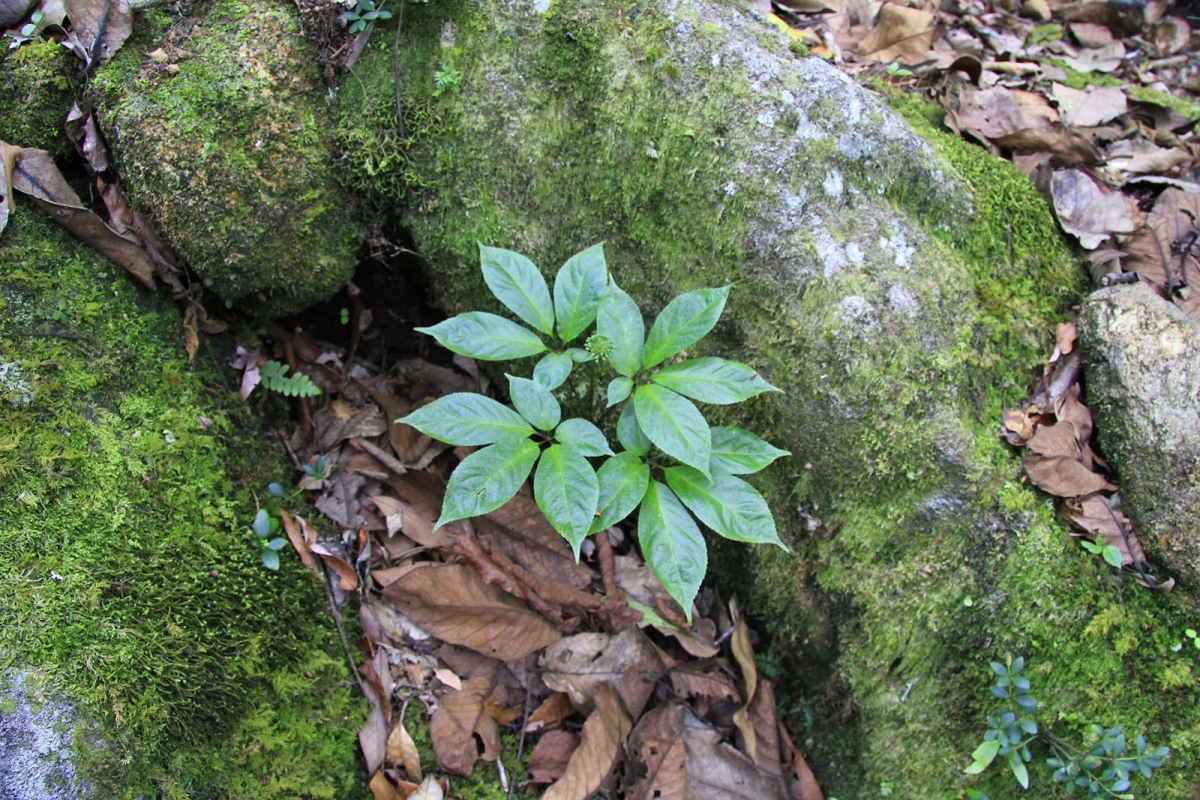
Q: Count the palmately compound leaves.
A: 4